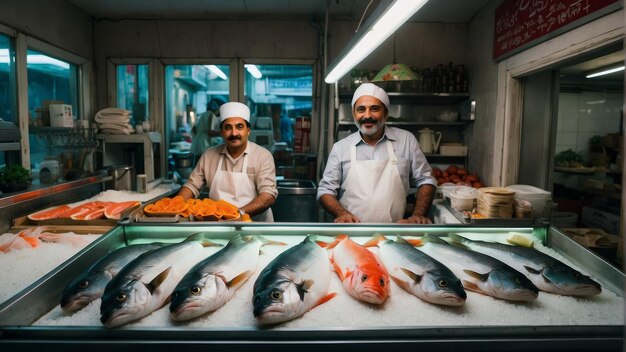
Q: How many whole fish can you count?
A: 8